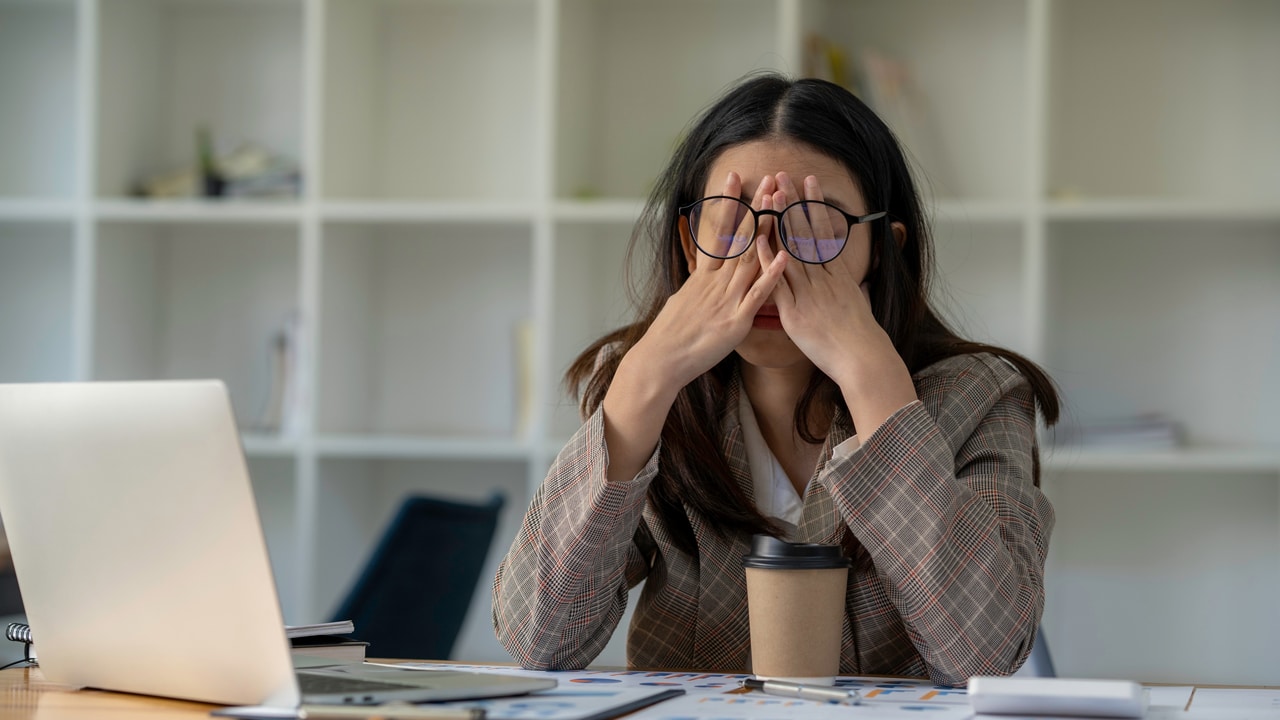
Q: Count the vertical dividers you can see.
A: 5